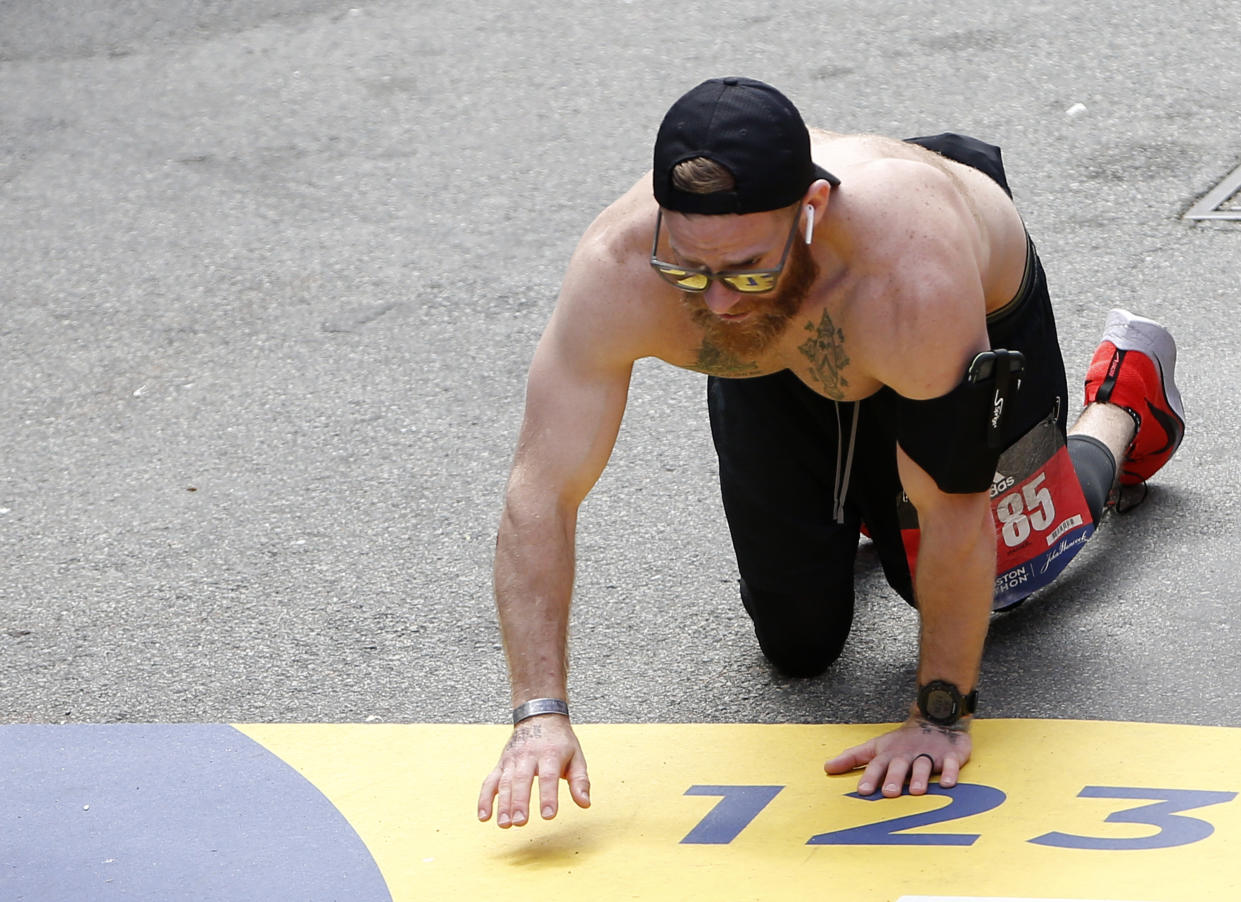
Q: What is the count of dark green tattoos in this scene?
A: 2